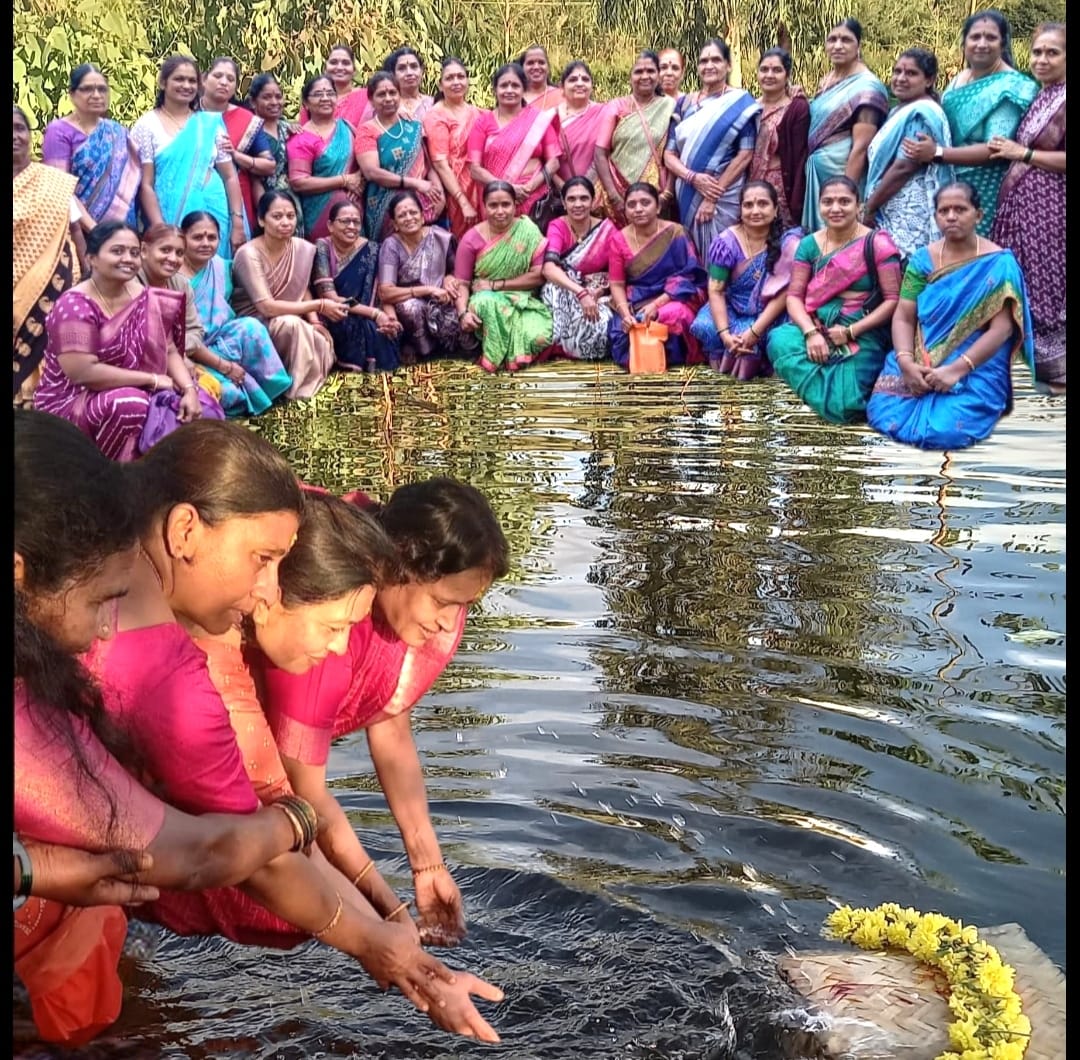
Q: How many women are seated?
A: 12